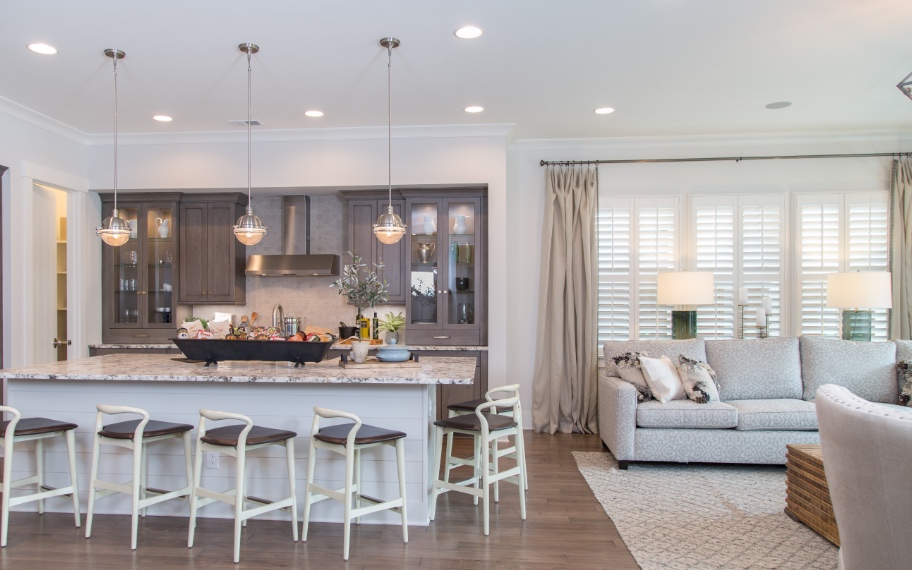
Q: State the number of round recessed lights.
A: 6